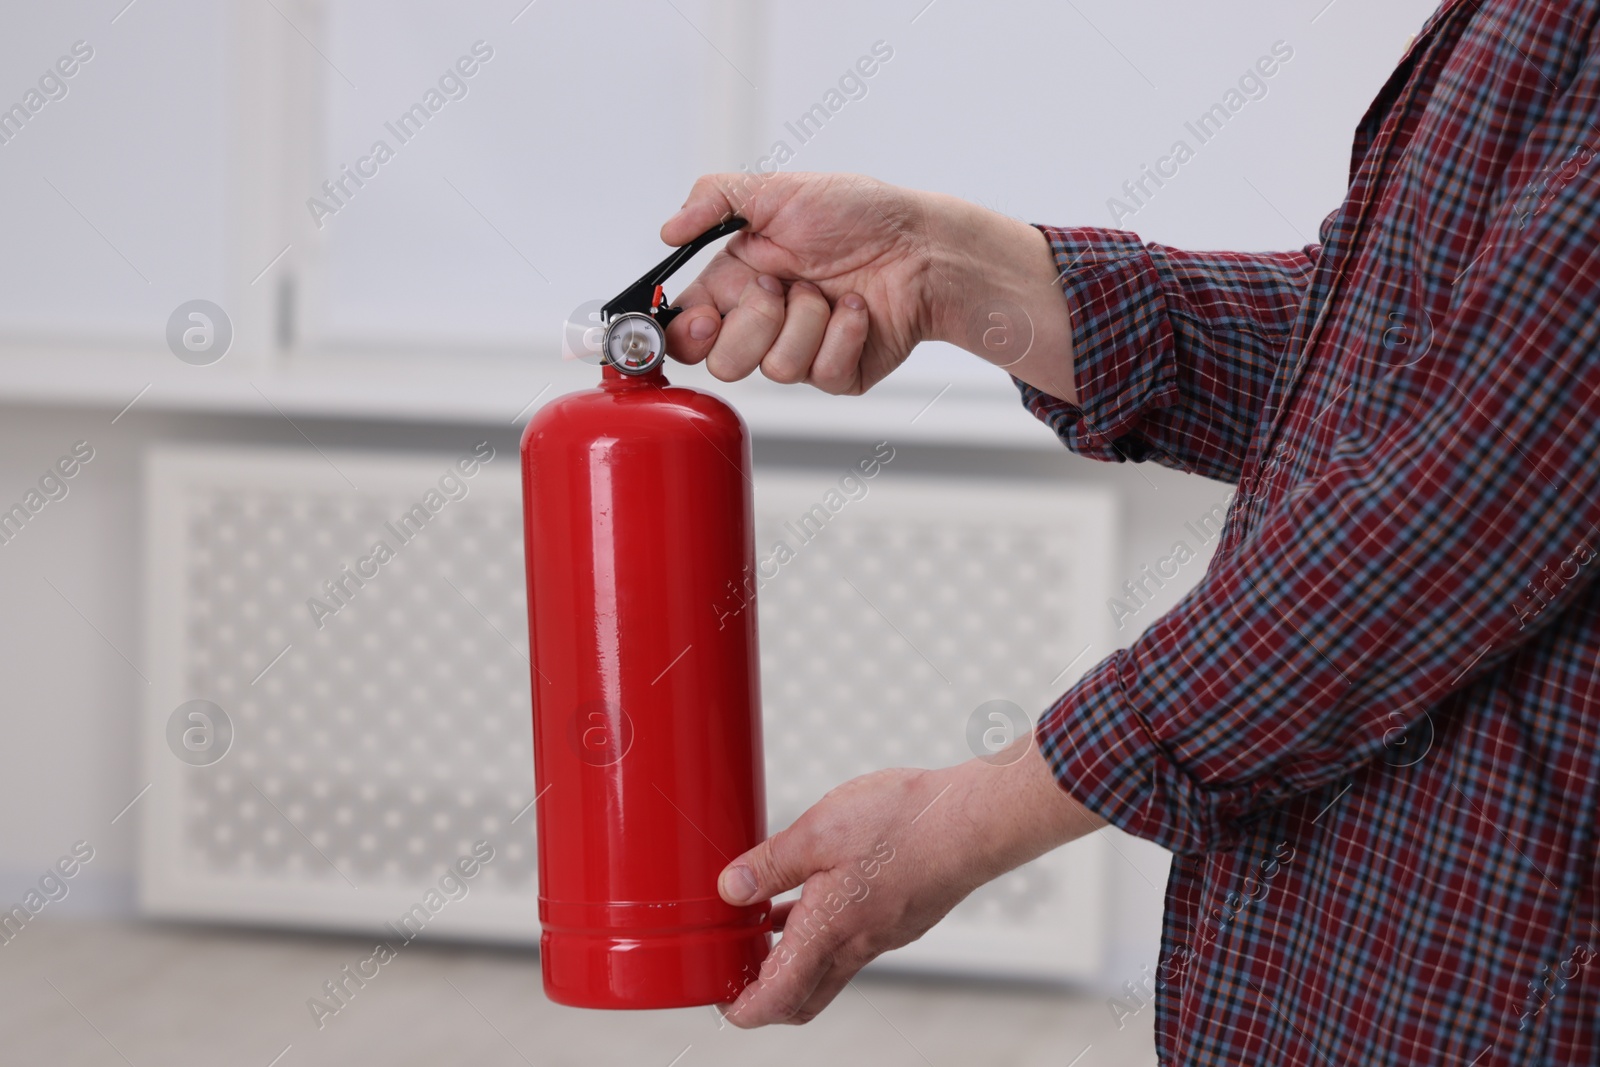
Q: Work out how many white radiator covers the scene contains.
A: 1